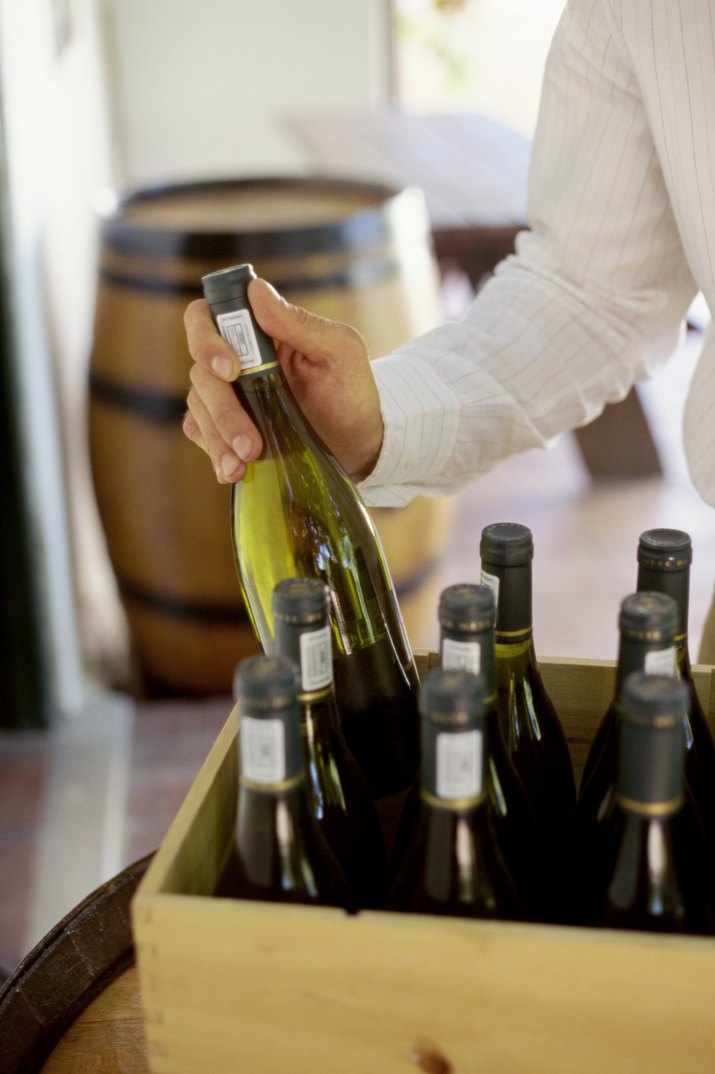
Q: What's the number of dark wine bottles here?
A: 8